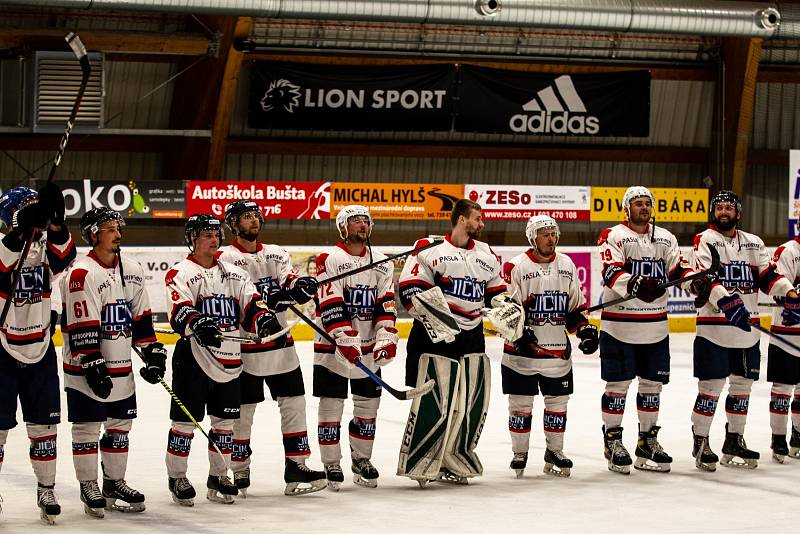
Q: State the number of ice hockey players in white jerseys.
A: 10